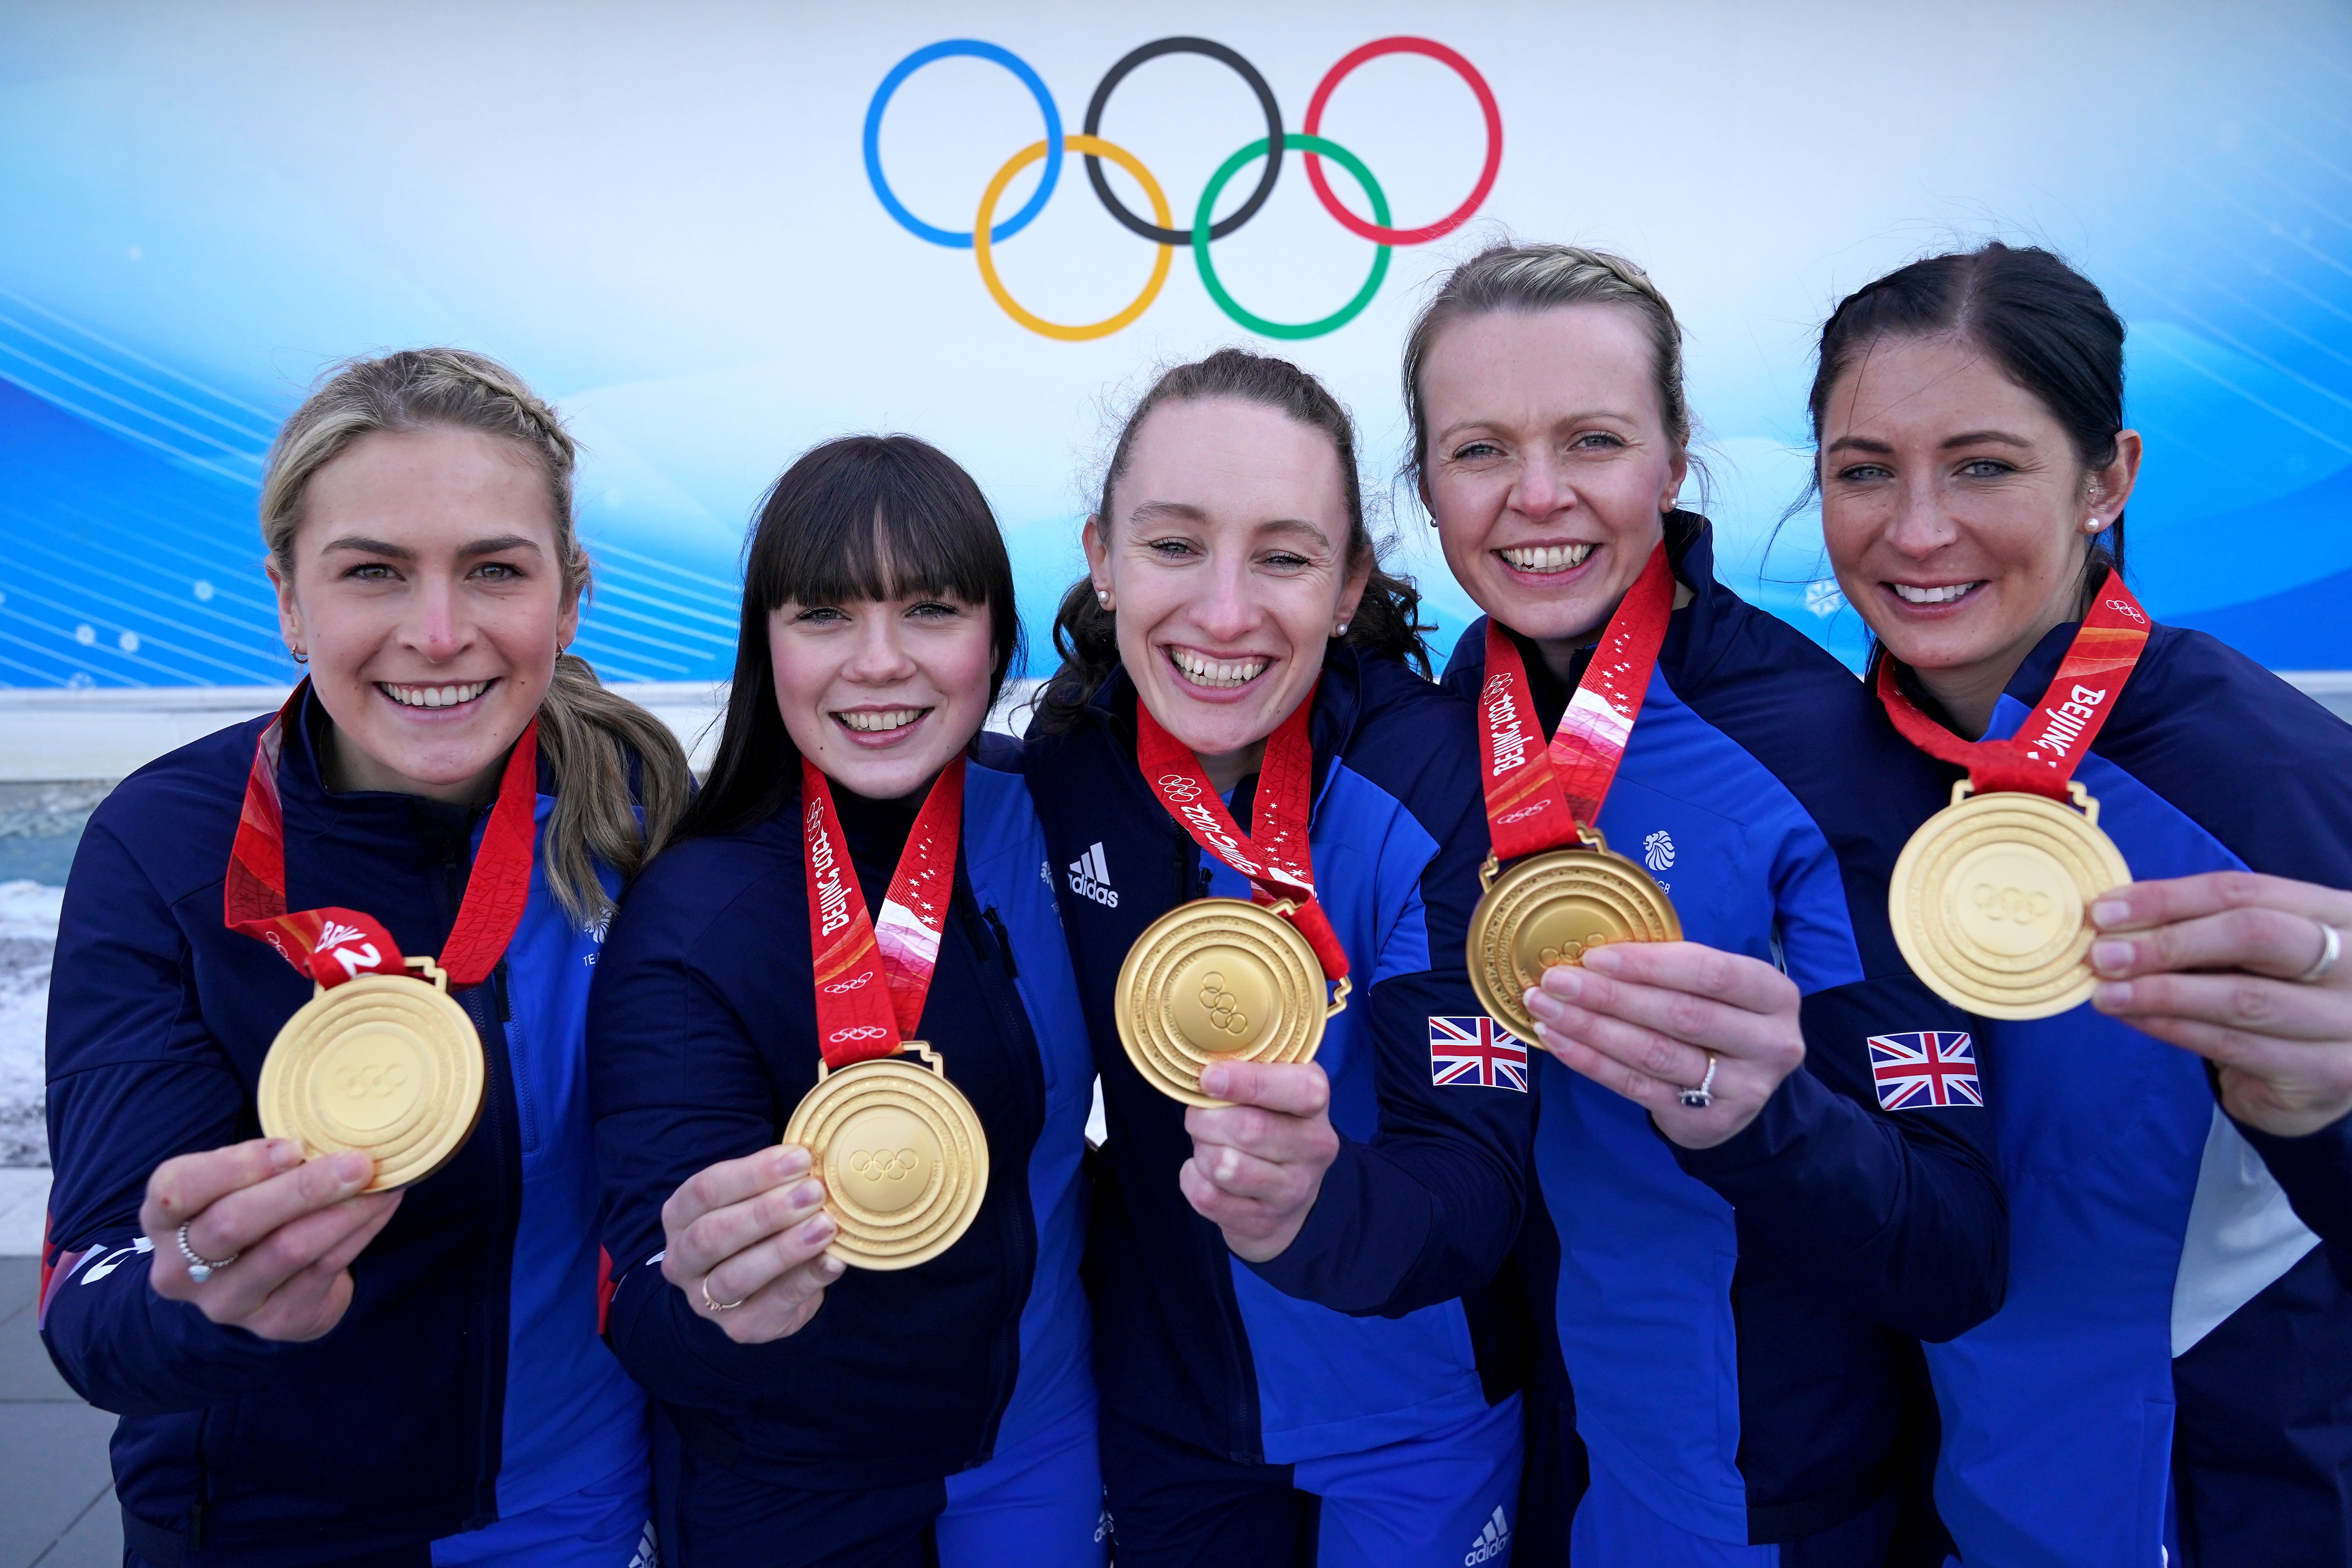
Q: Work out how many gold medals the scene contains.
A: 5